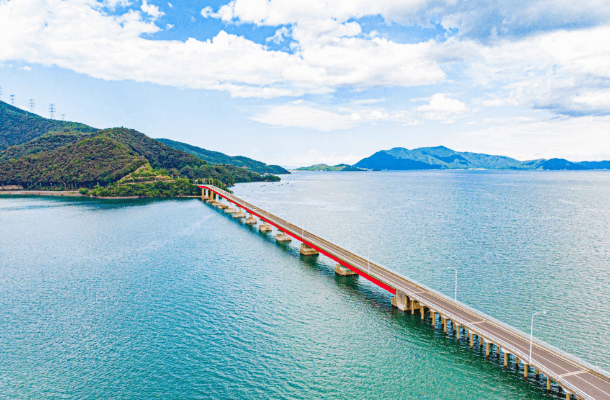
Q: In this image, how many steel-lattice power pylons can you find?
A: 5